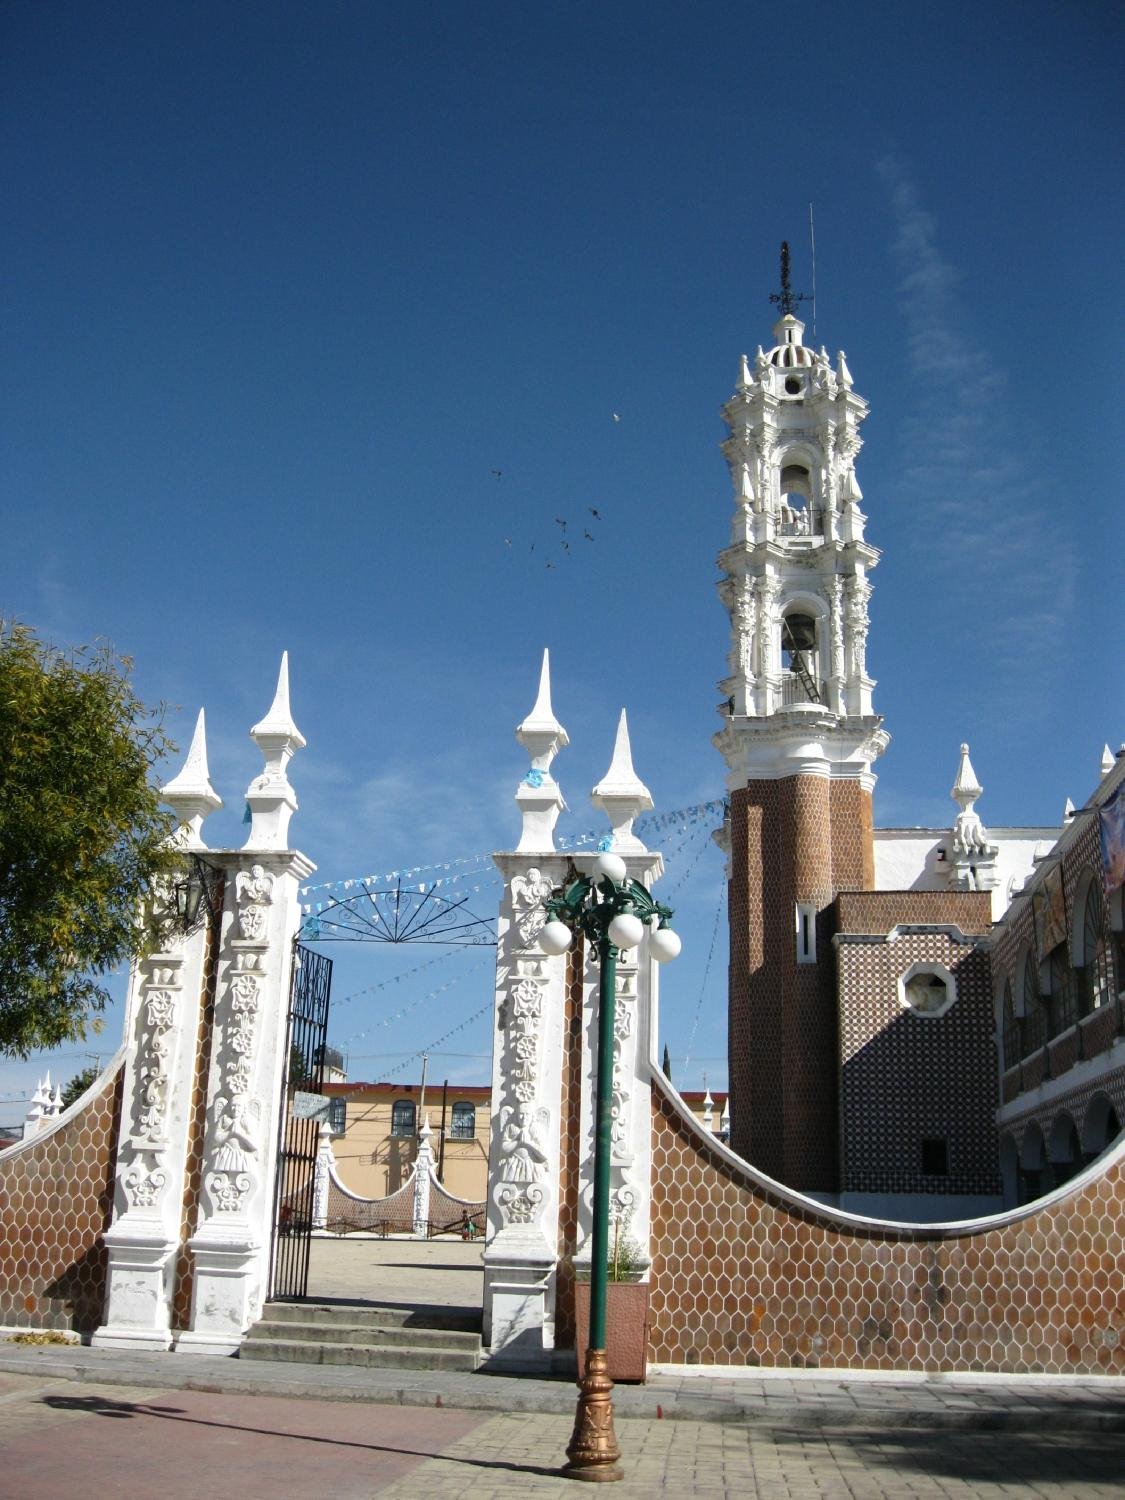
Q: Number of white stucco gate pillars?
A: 4